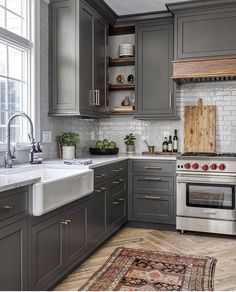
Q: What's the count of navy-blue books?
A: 0